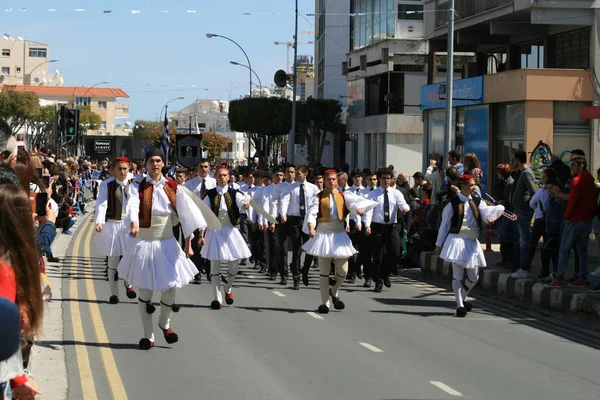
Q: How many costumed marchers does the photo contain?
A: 5